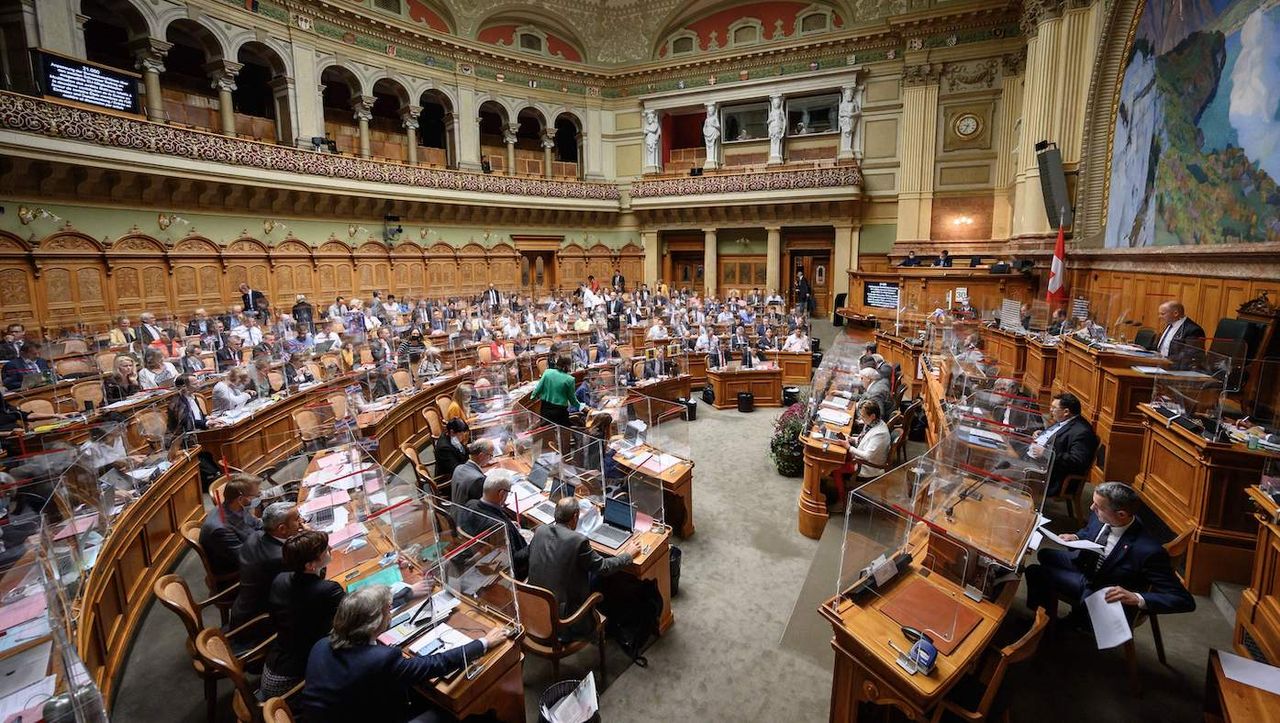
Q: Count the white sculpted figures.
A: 4